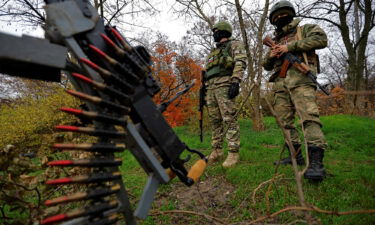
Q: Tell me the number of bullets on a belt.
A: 13